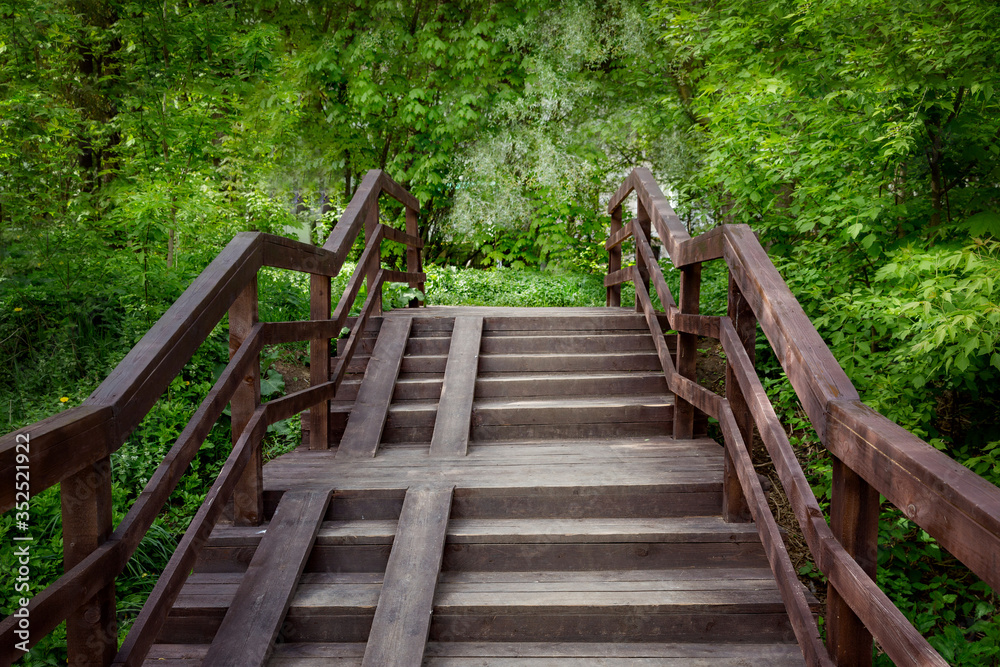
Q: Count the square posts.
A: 10